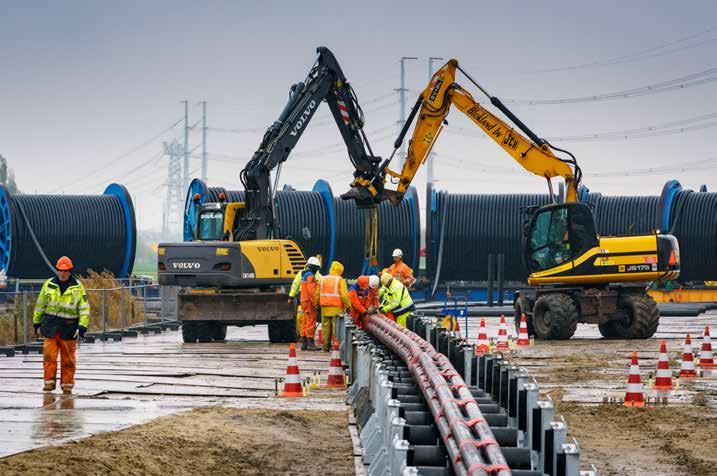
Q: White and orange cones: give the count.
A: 9